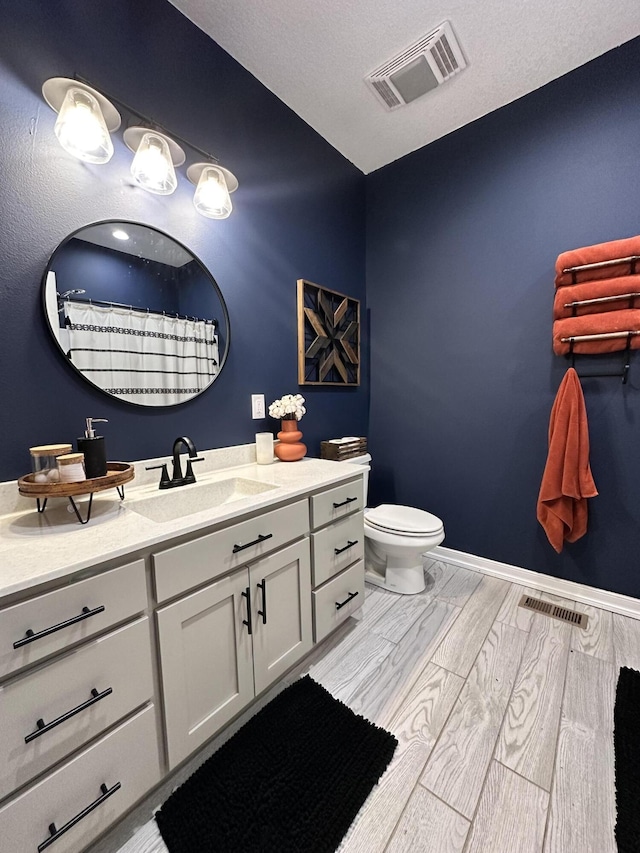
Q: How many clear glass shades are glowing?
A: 3